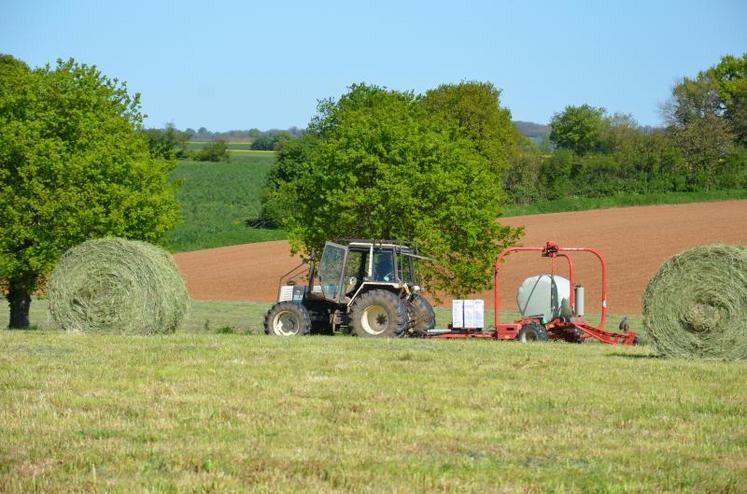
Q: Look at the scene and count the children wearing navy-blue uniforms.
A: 0